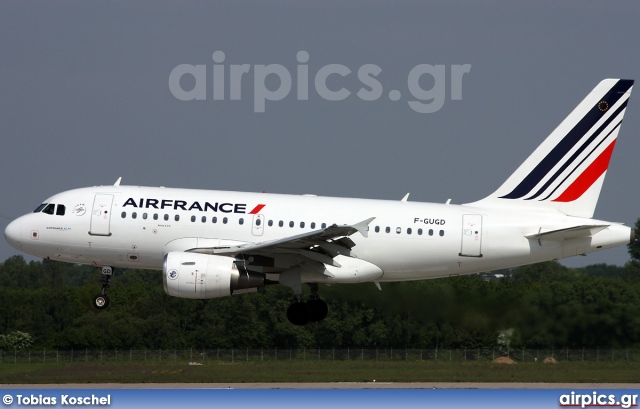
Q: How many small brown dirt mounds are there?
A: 2